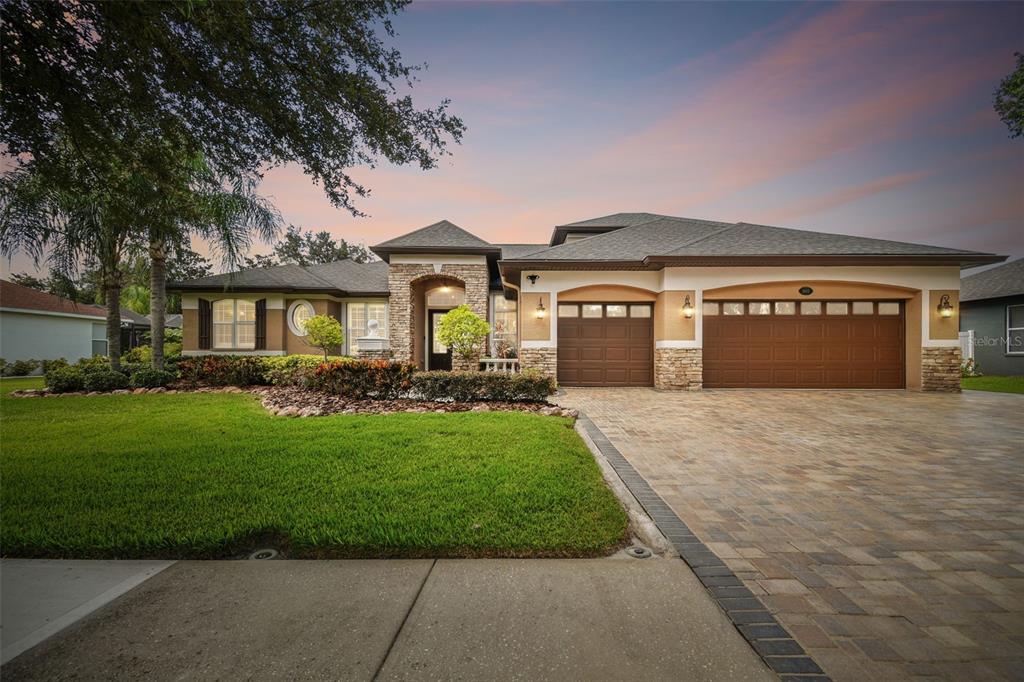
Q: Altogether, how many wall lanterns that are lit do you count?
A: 3